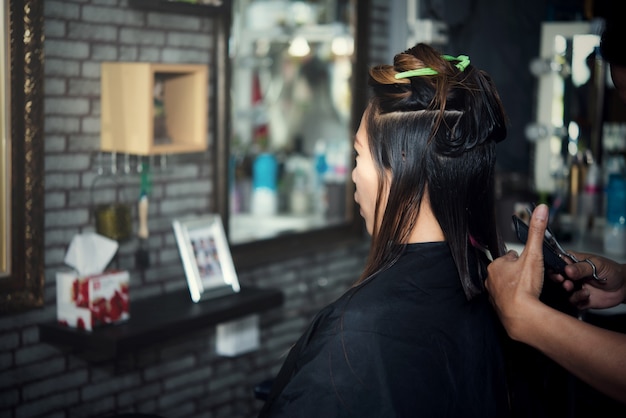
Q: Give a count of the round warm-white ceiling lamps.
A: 2